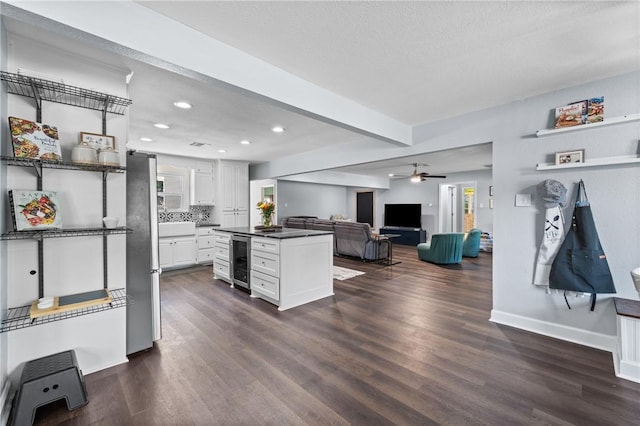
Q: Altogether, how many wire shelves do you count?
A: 4